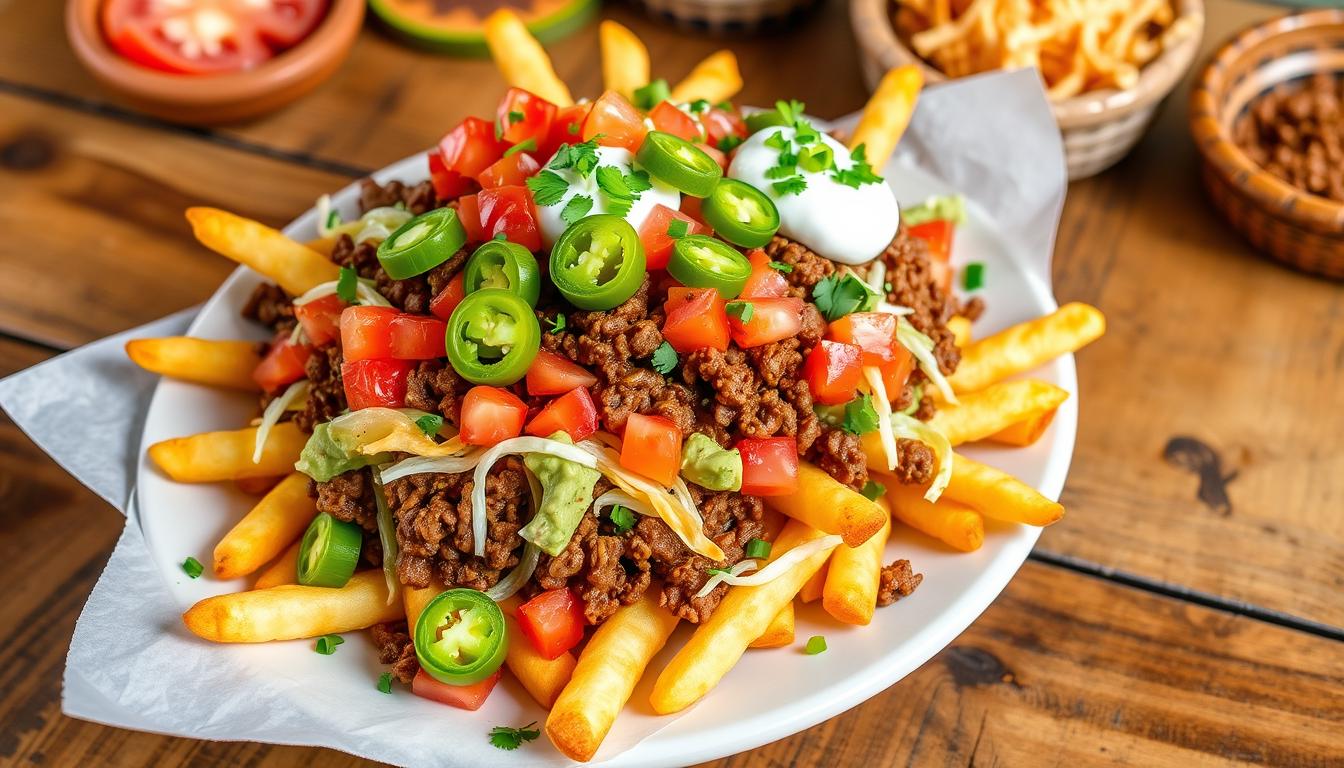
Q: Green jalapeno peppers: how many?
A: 9